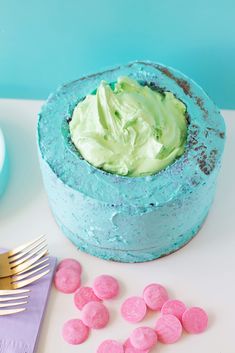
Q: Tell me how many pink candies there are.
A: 14